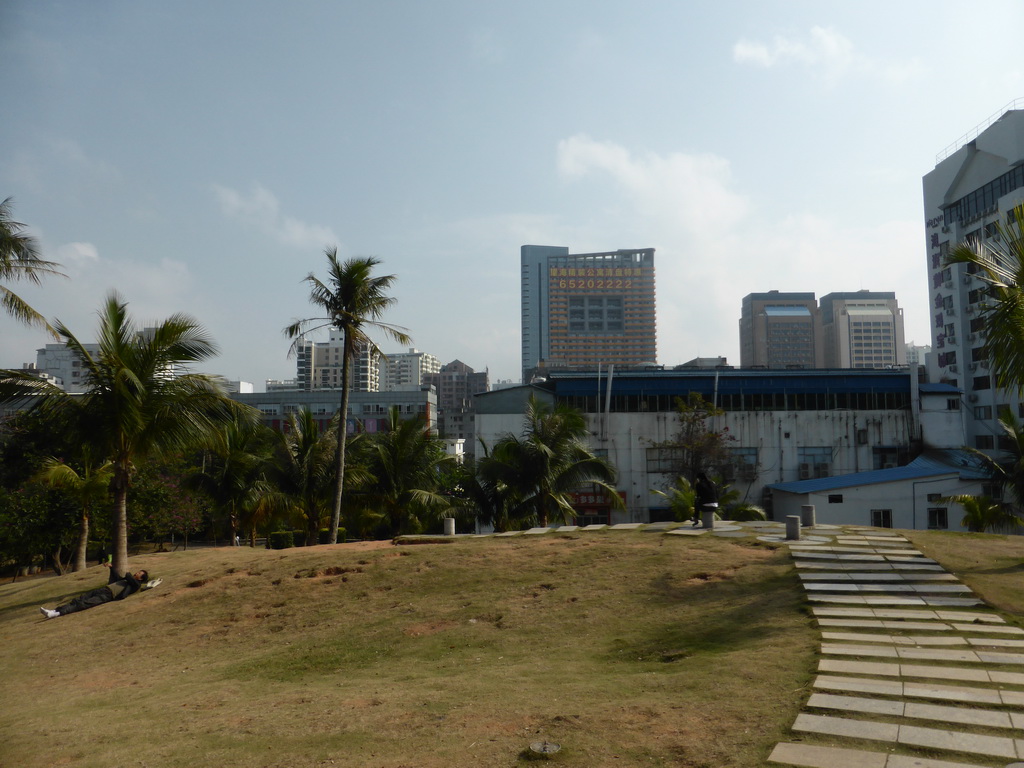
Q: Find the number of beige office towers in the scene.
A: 2